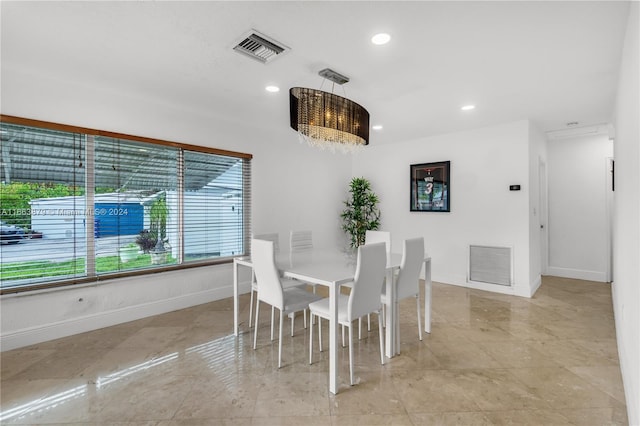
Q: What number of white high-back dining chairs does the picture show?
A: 6